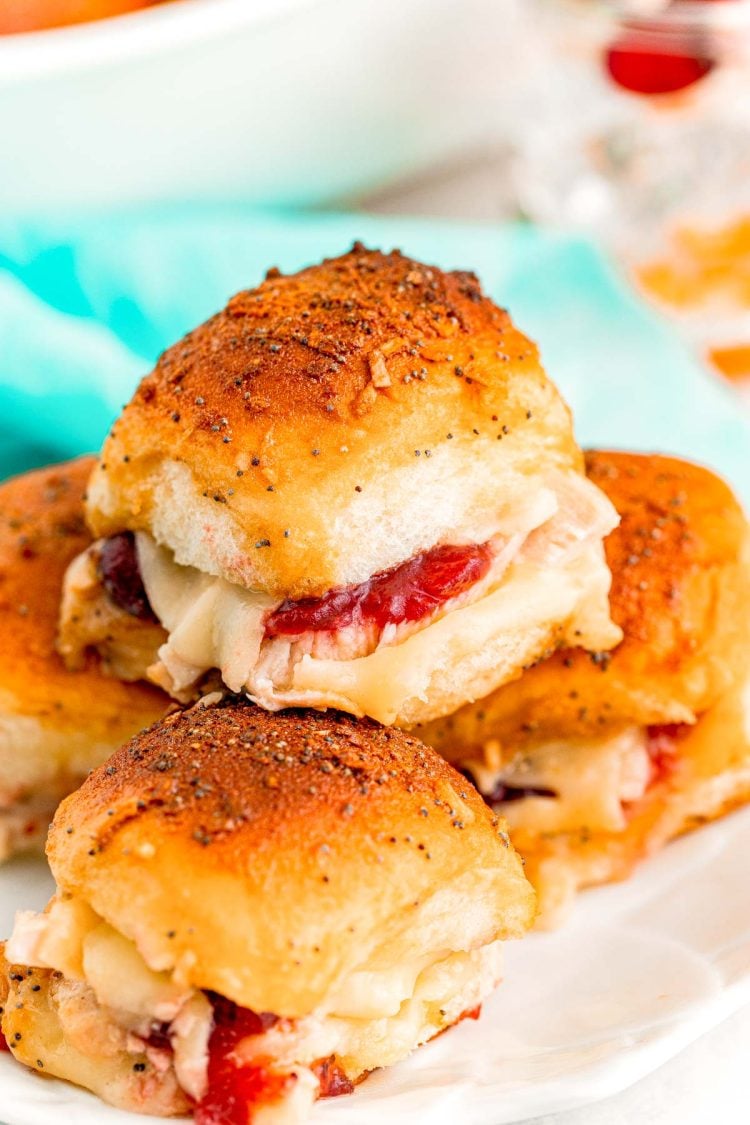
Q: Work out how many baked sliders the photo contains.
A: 4